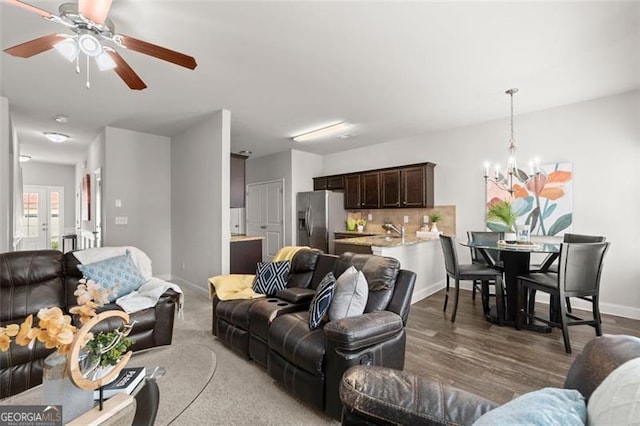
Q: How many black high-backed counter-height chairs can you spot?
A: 4